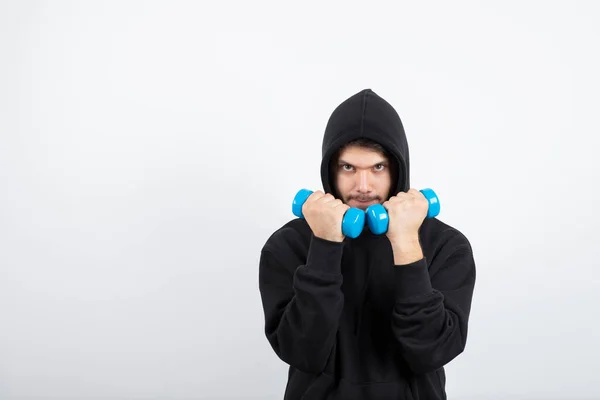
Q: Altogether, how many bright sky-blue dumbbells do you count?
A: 2